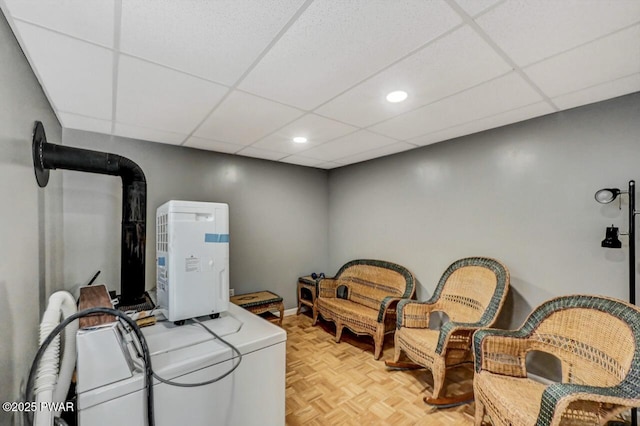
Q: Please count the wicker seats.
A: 3